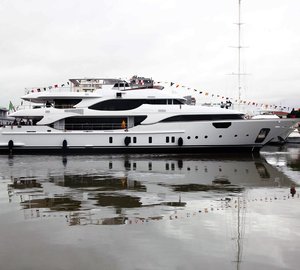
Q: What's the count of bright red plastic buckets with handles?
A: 0